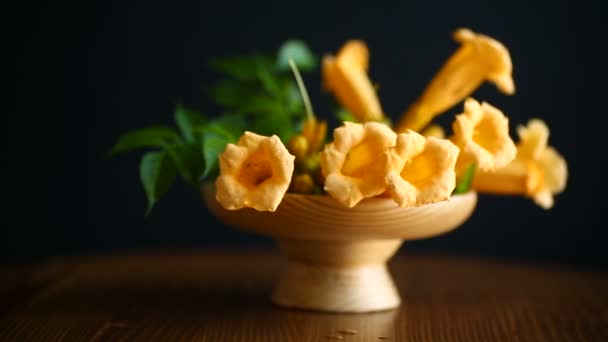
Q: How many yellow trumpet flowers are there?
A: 7